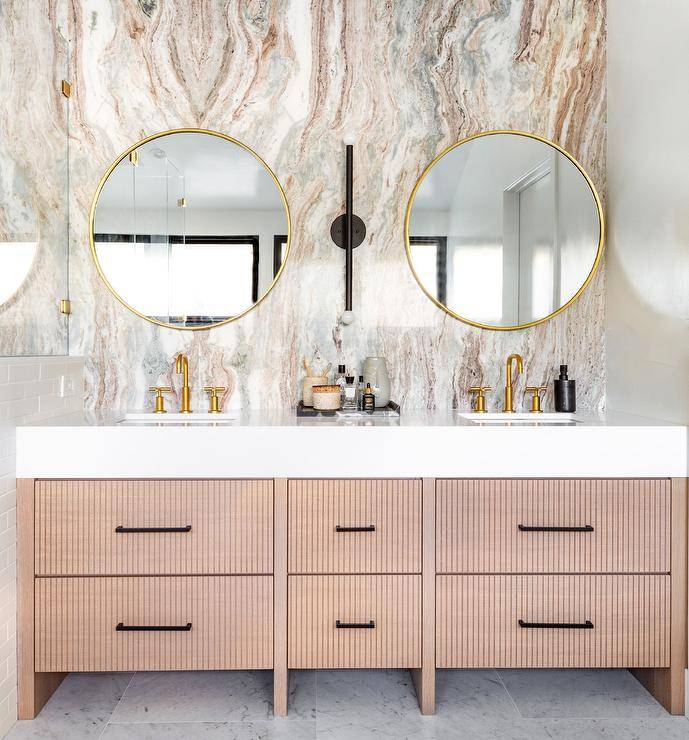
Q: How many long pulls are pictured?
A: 4